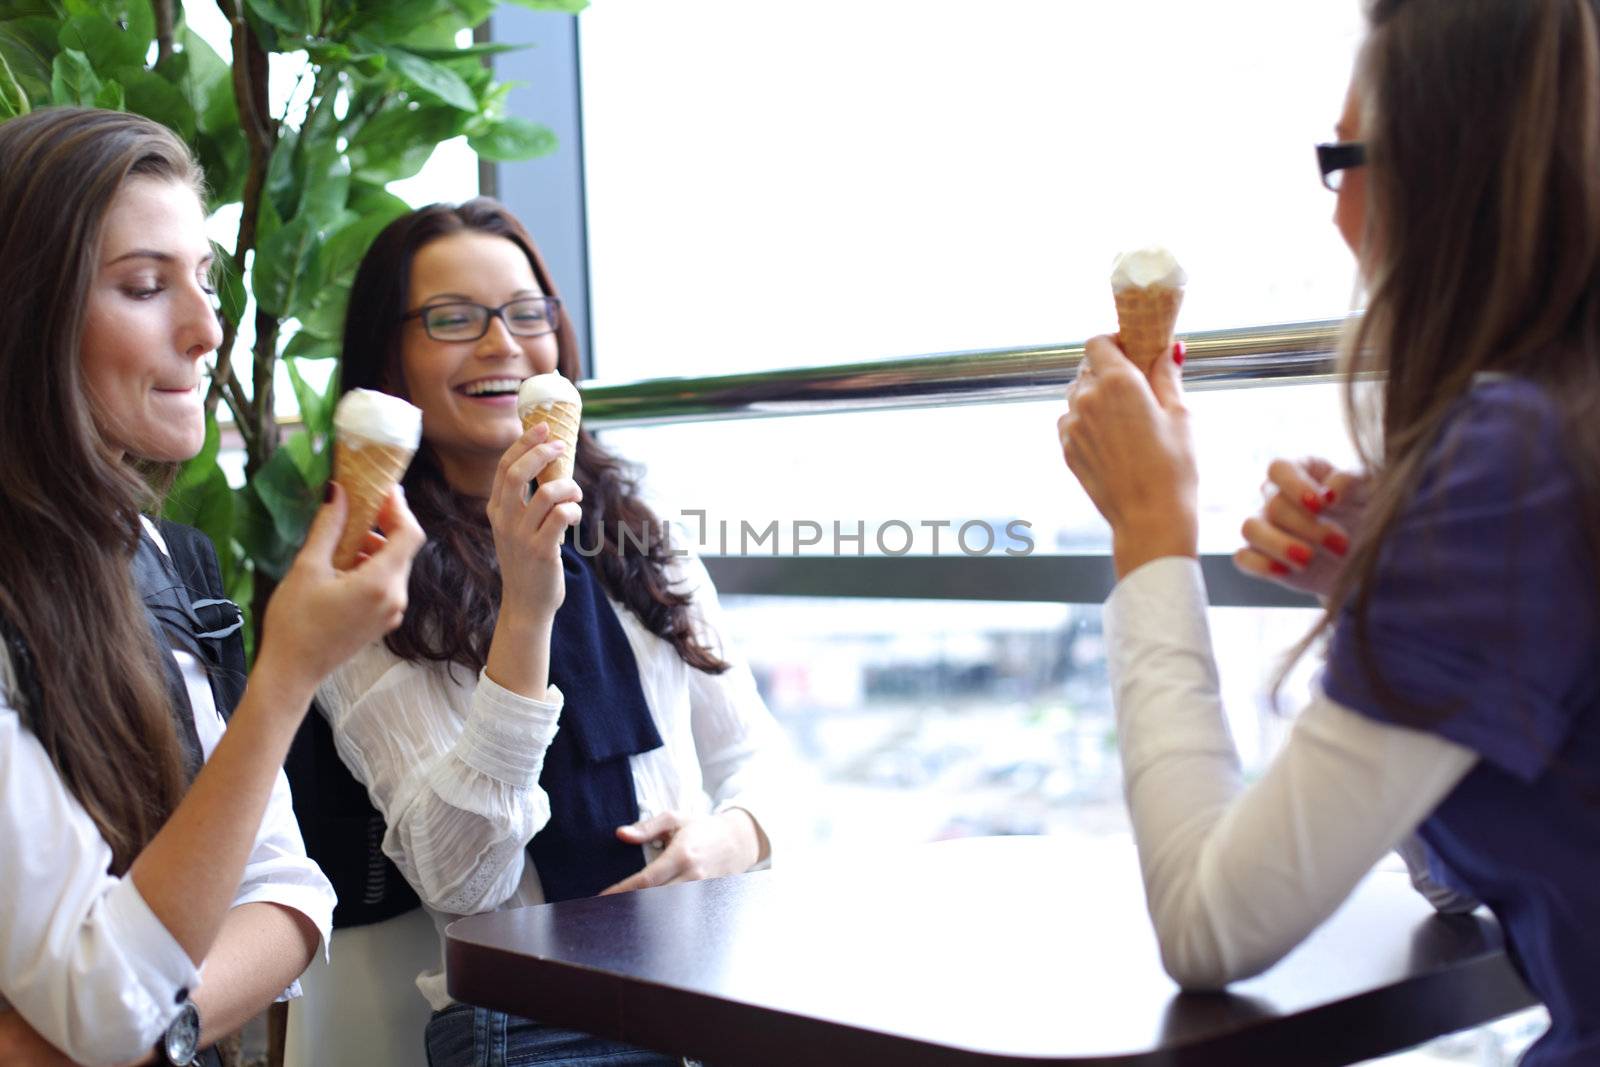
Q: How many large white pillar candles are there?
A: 0